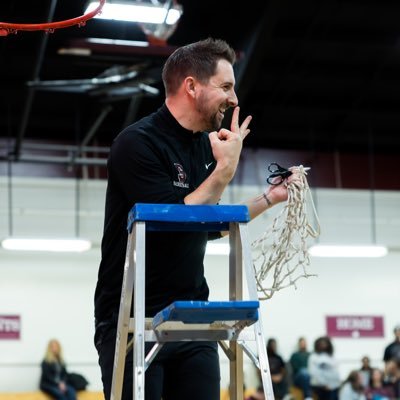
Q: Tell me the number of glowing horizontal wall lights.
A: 3